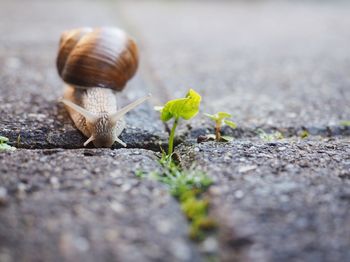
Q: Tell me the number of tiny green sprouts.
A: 2